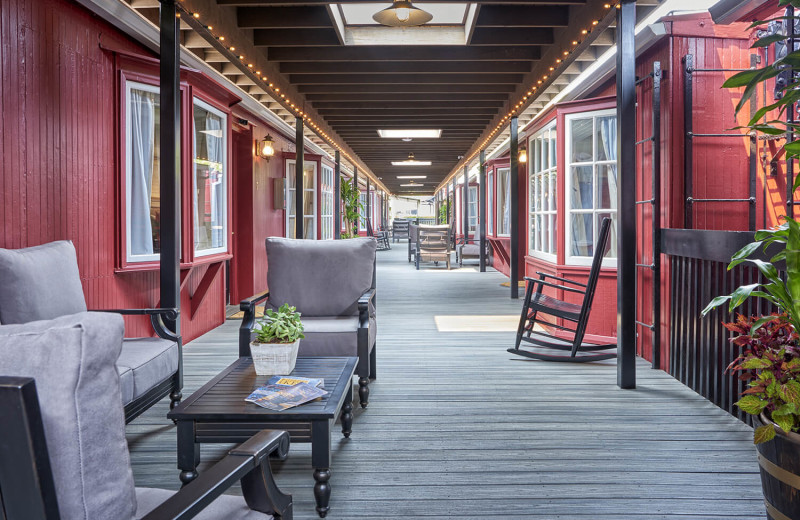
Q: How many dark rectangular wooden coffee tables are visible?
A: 1